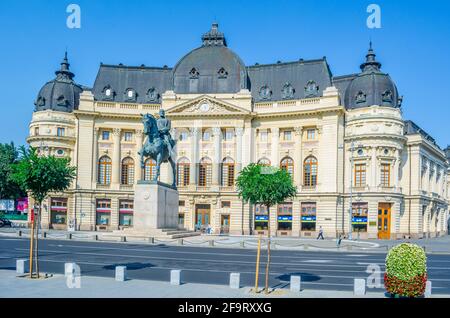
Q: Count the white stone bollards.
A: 8